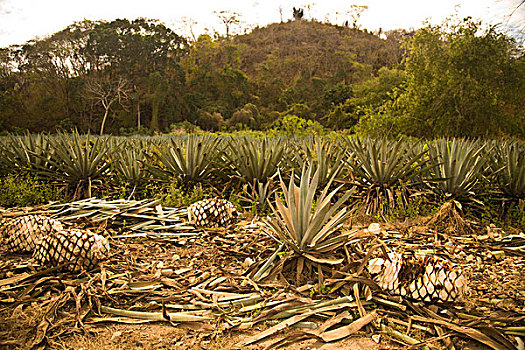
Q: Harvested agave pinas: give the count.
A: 4